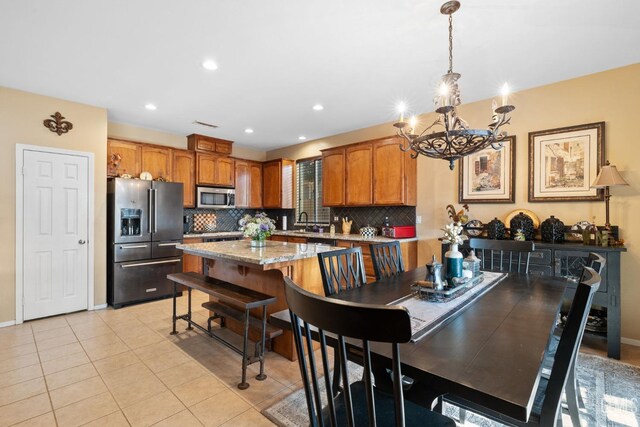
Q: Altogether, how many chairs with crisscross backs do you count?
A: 2